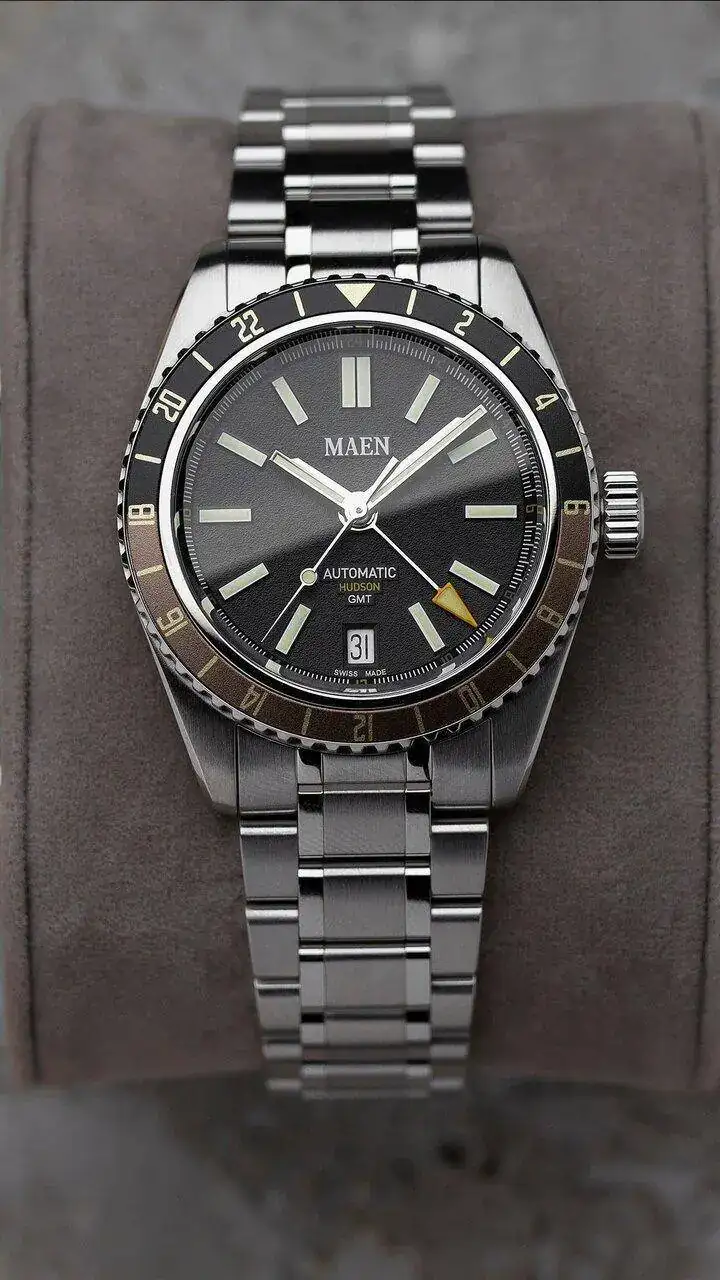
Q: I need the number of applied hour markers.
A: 11